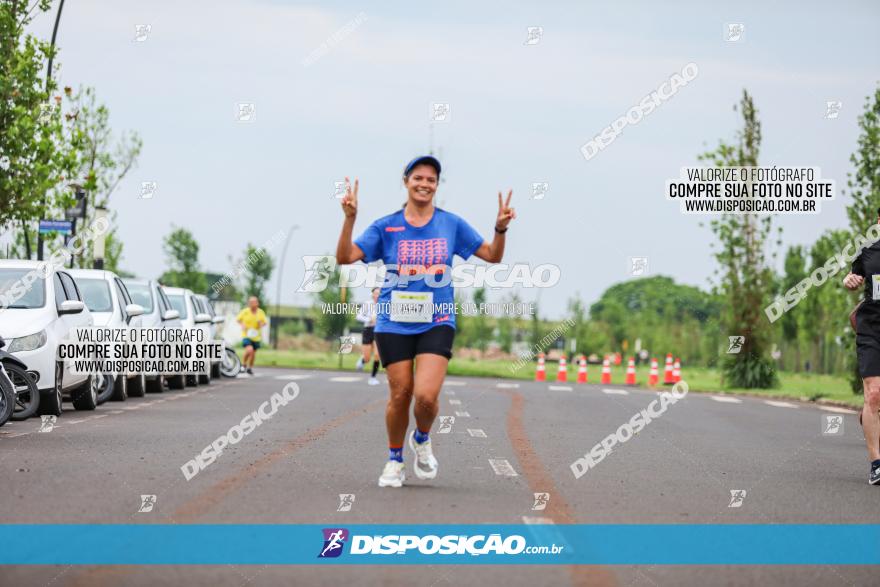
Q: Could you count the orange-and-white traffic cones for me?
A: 8